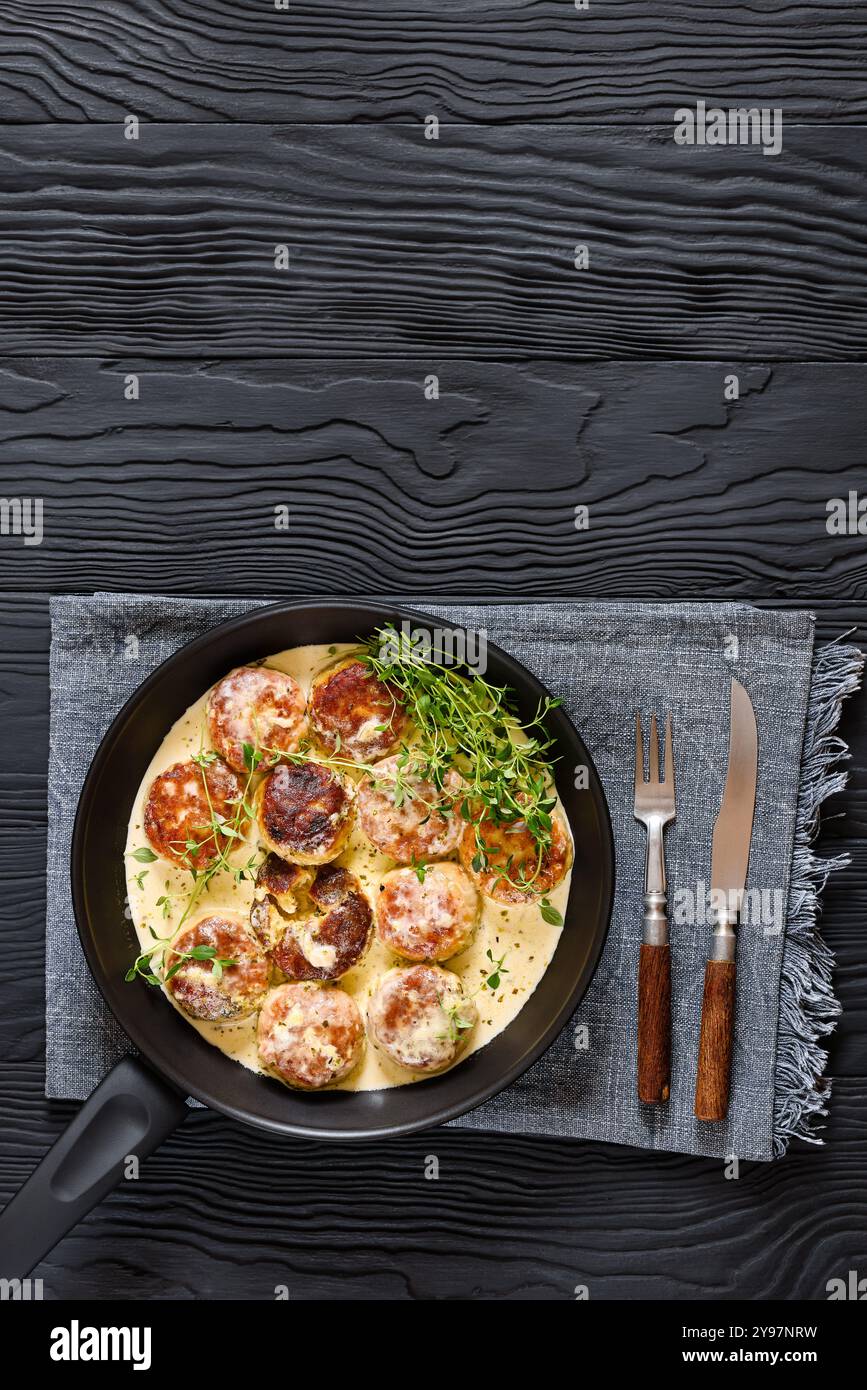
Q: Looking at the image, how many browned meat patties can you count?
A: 11